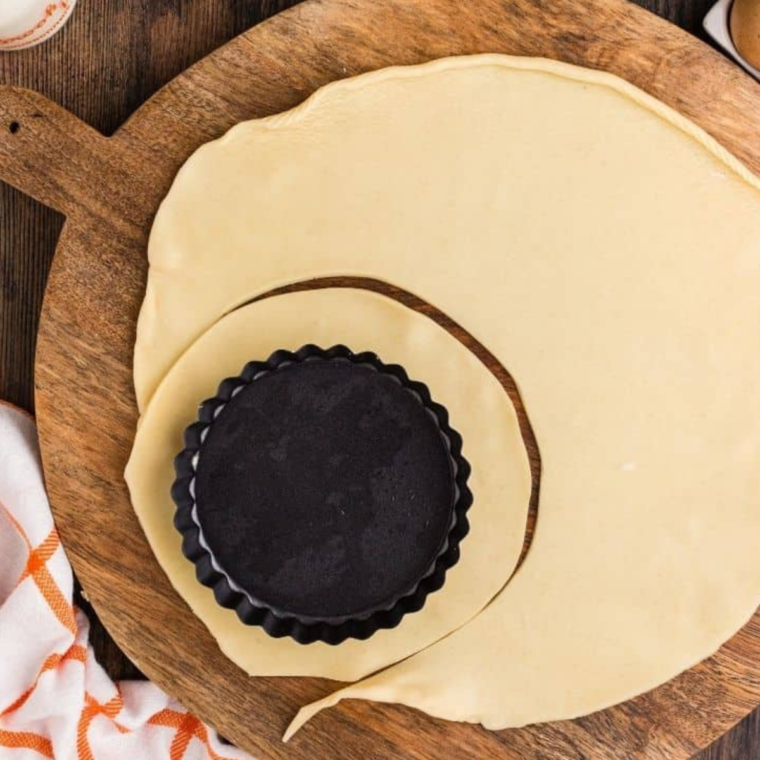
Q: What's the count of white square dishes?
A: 1